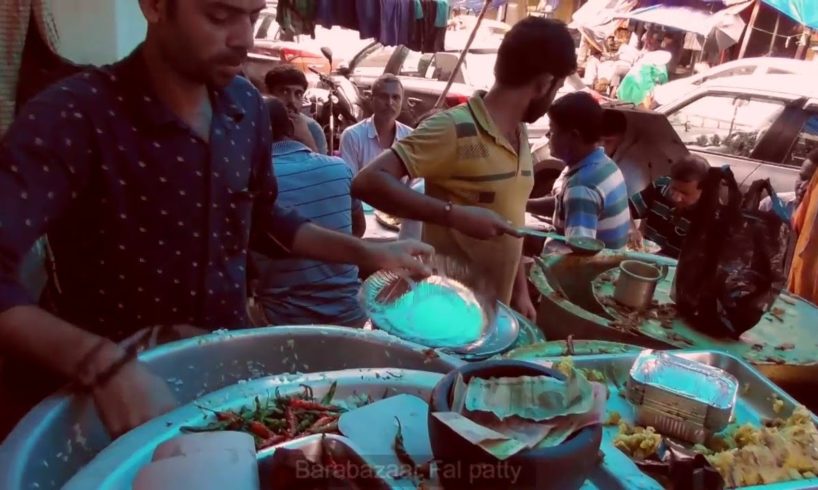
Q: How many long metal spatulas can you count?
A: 1